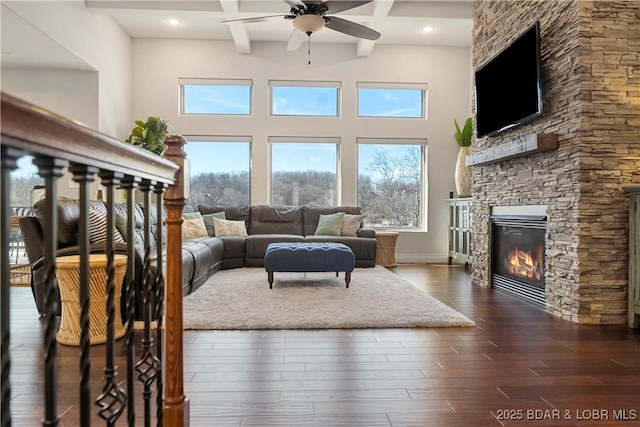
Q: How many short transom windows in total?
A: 3